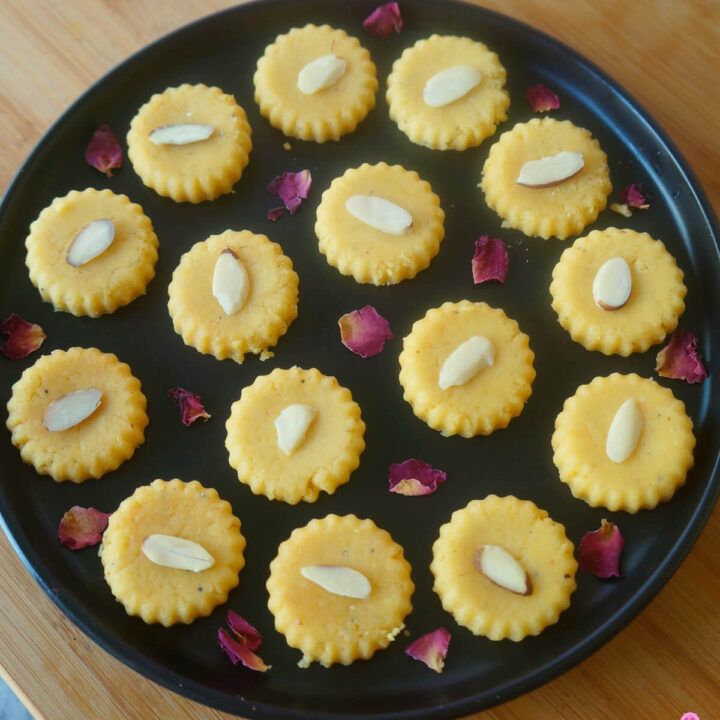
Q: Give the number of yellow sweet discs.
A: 15